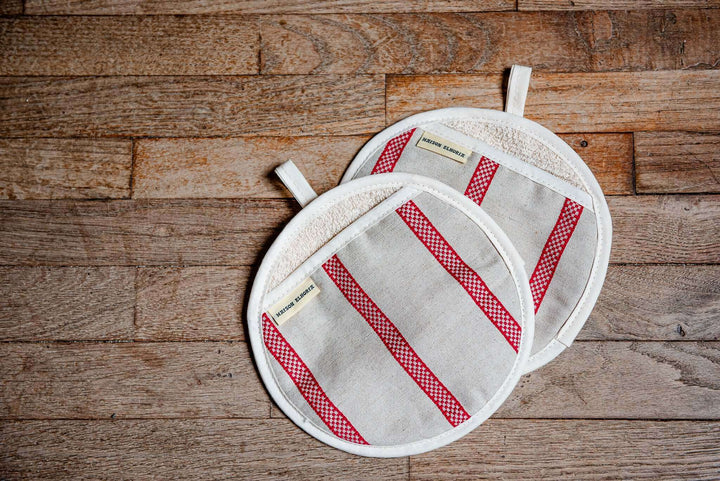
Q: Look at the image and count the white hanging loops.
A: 2